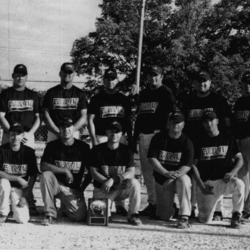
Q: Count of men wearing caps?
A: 11